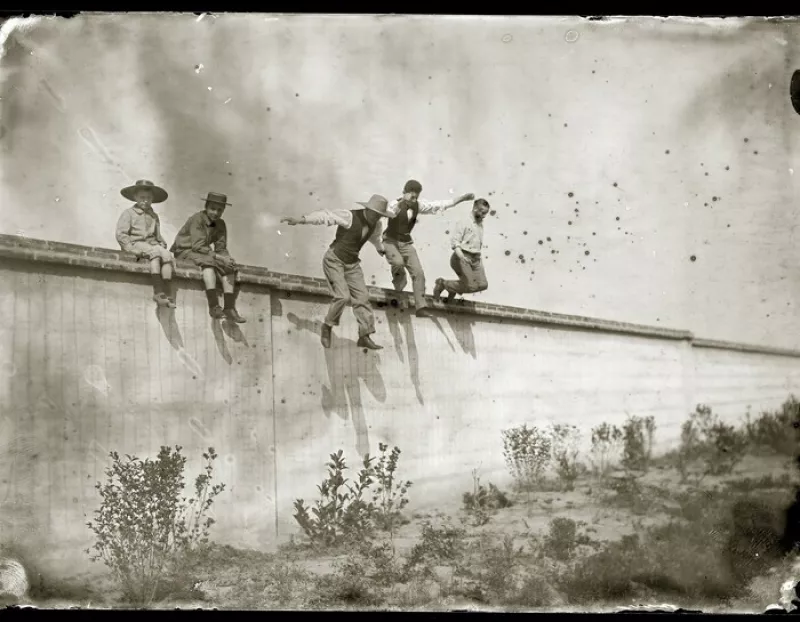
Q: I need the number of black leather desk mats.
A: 0